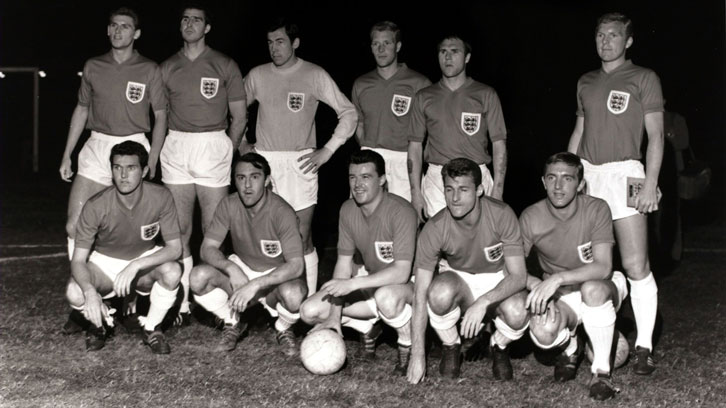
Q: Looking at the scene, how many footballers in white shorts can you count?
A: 11